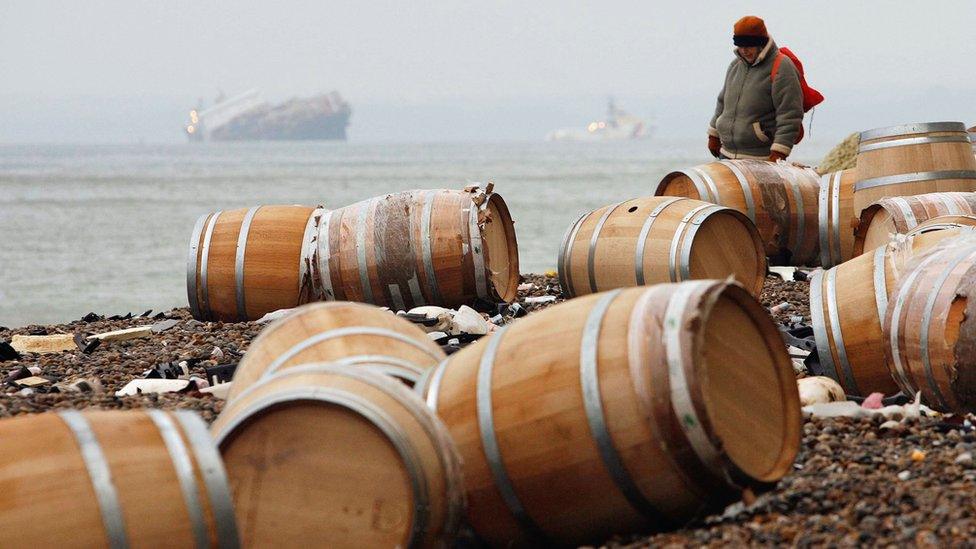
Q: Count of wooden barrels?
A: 13